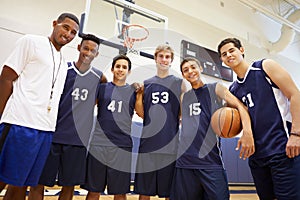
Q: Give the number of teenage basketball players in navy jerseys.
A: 5